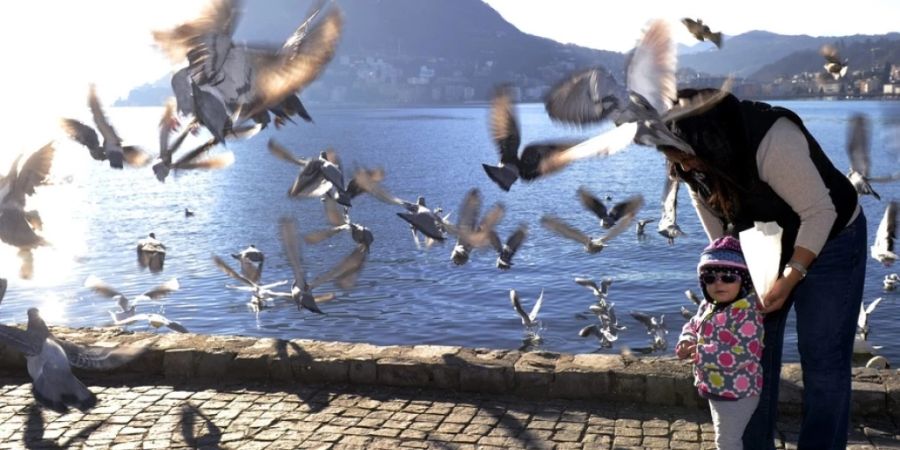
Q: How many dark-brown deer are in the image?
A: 0